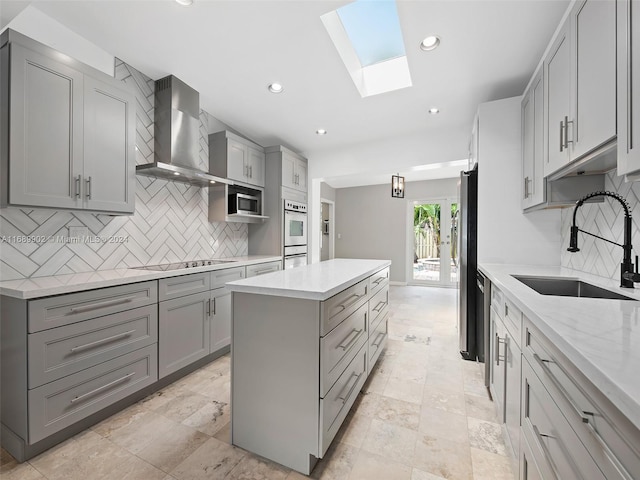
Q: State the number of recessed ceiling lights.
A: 5